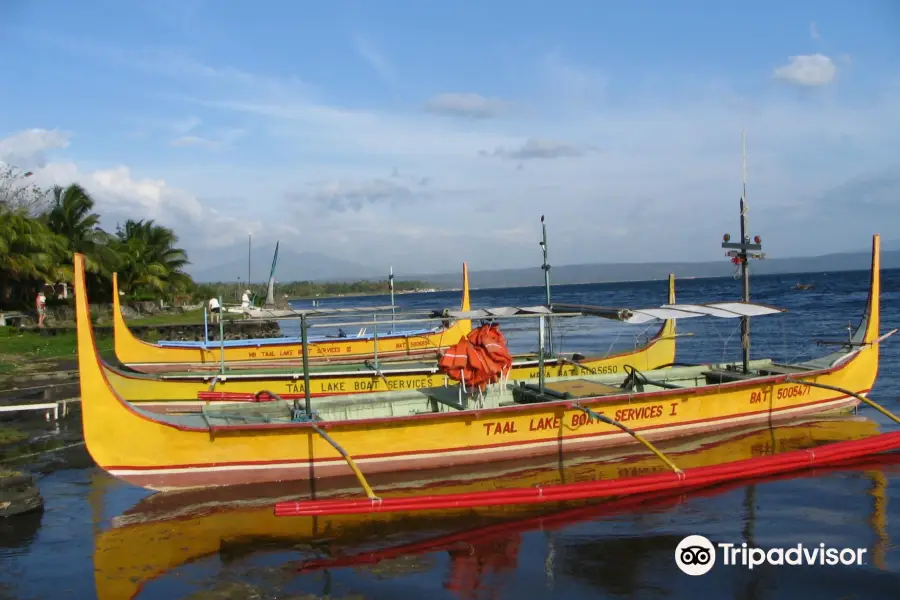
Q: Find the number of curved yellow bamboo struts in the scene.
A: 3